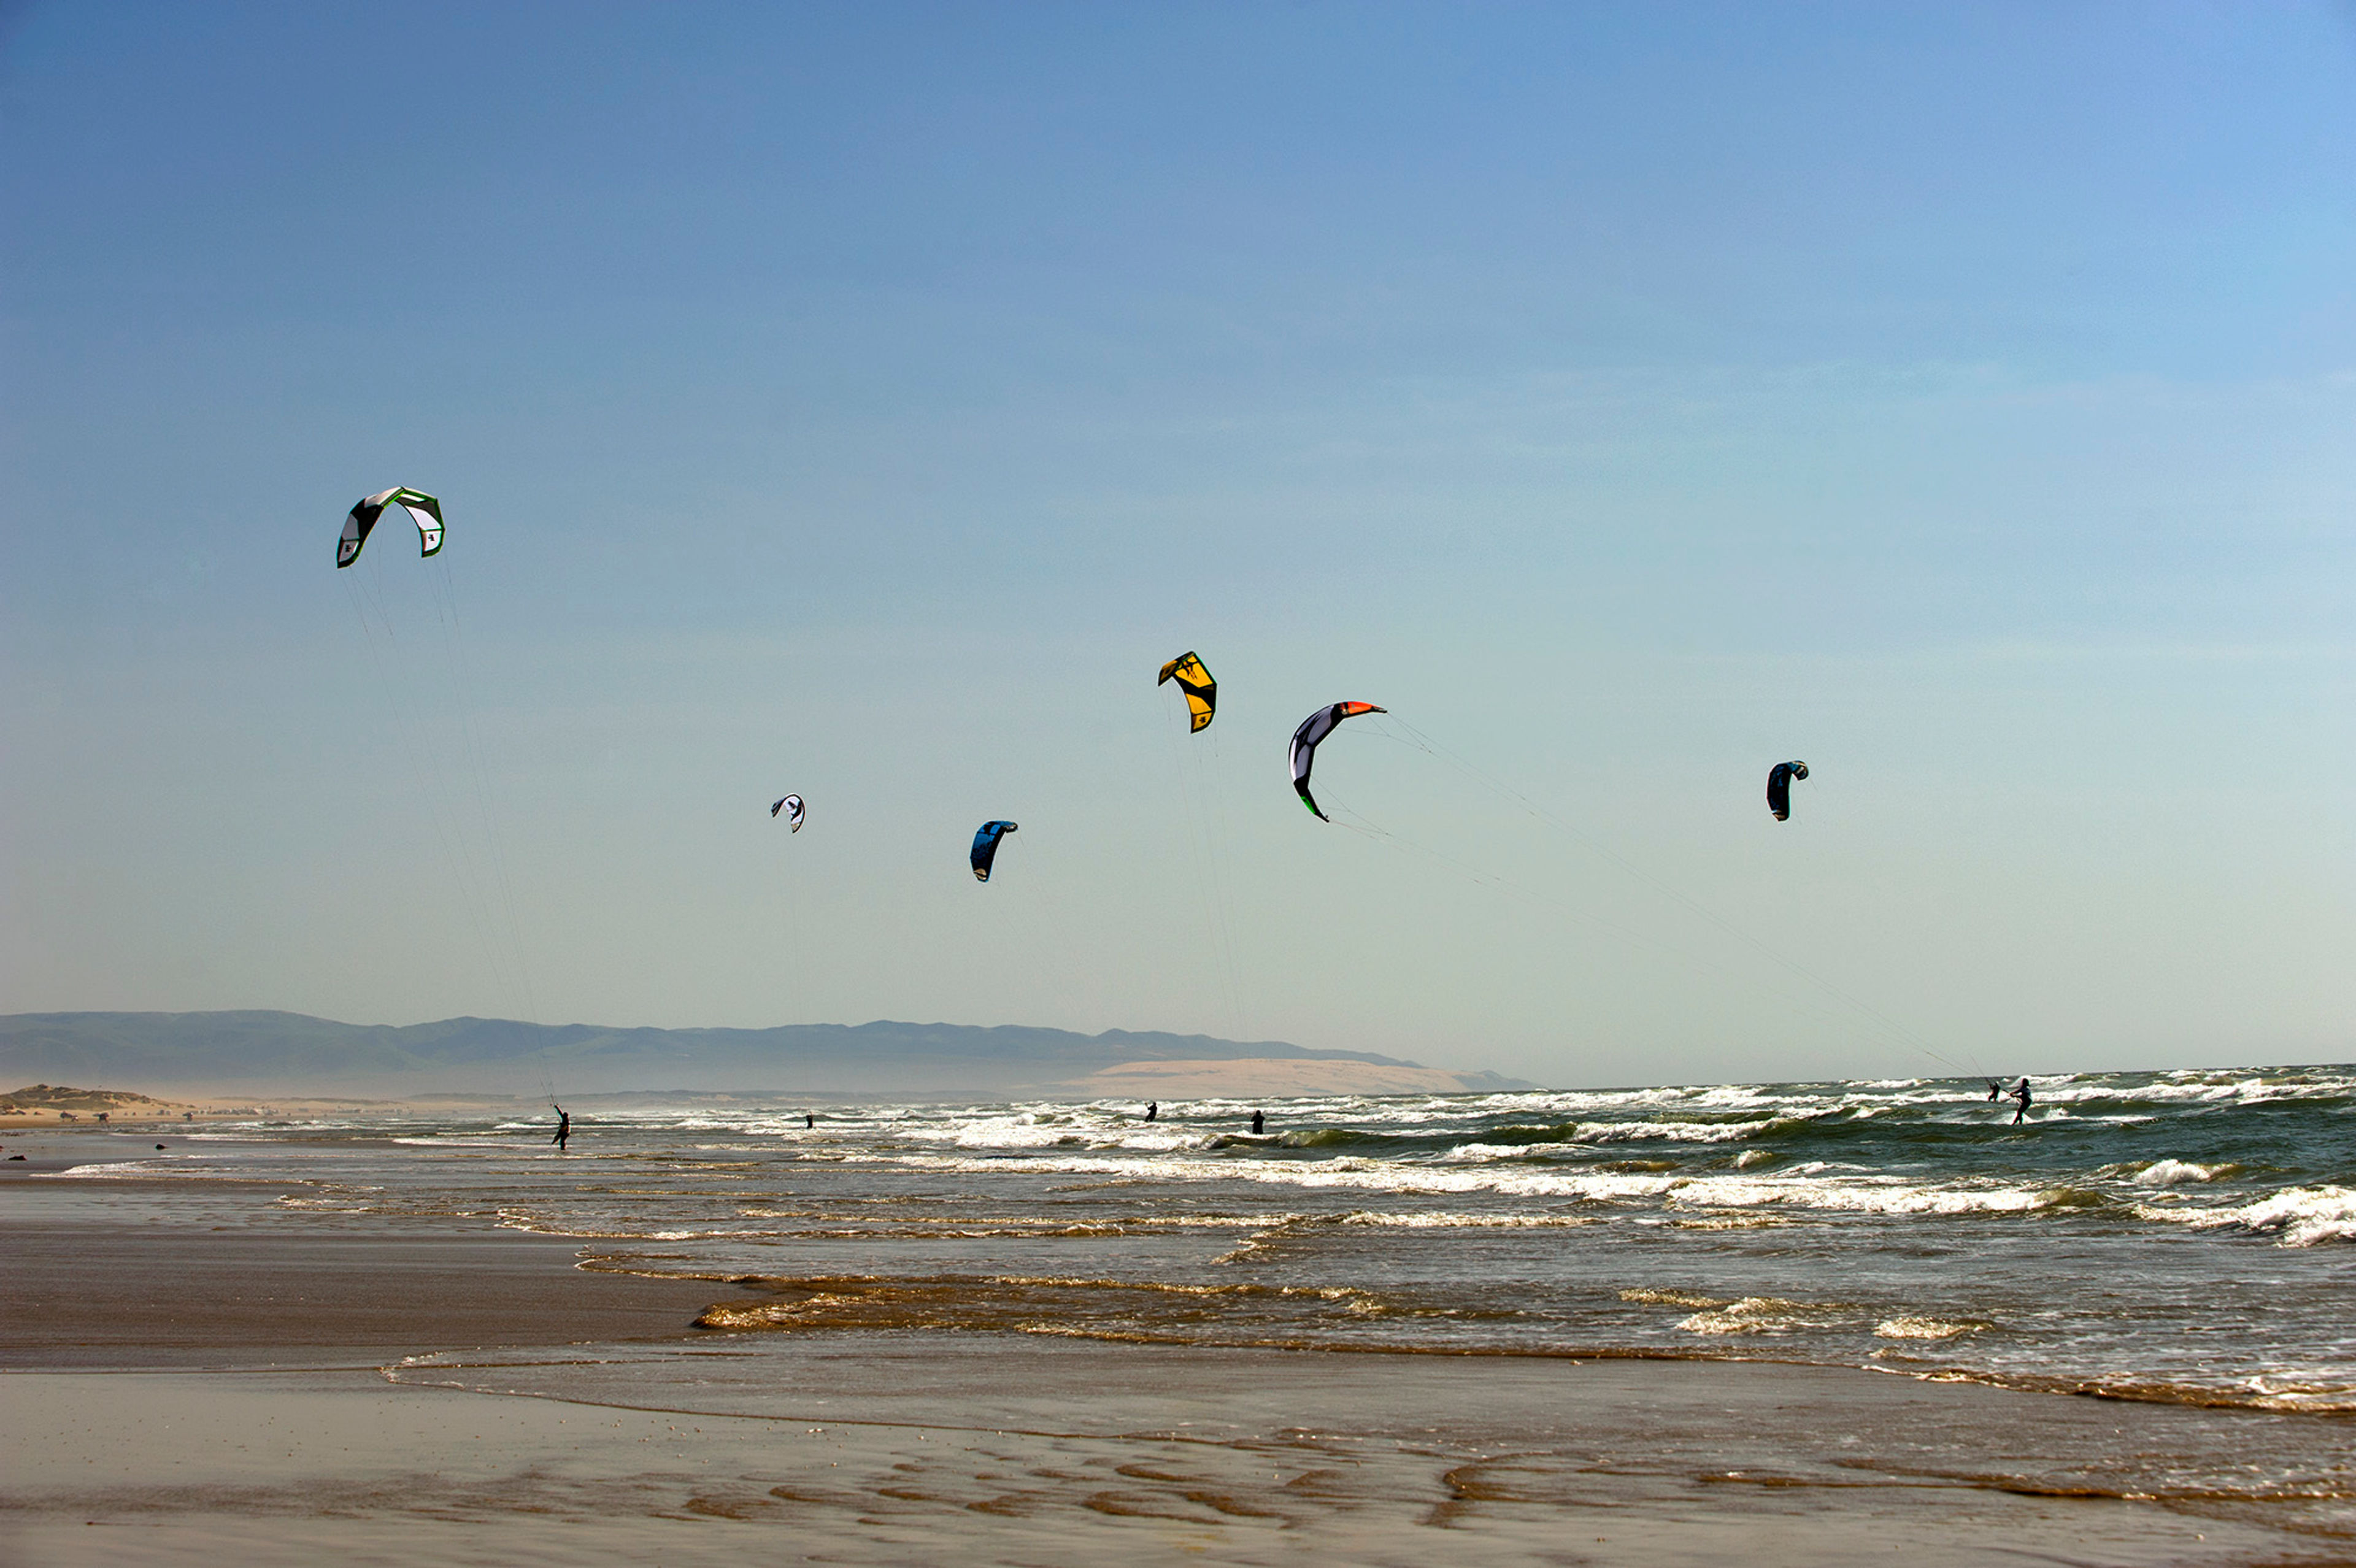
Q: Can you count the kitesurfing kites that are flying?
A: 6